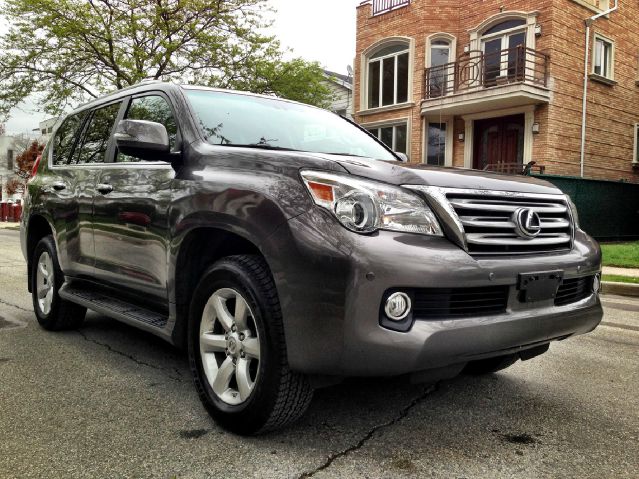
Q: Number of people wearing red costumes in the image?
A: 0